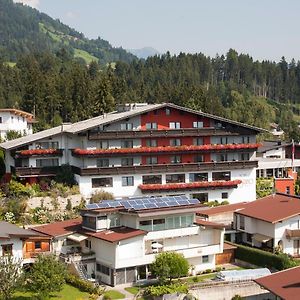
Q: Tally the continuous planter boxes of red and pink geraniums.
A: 3